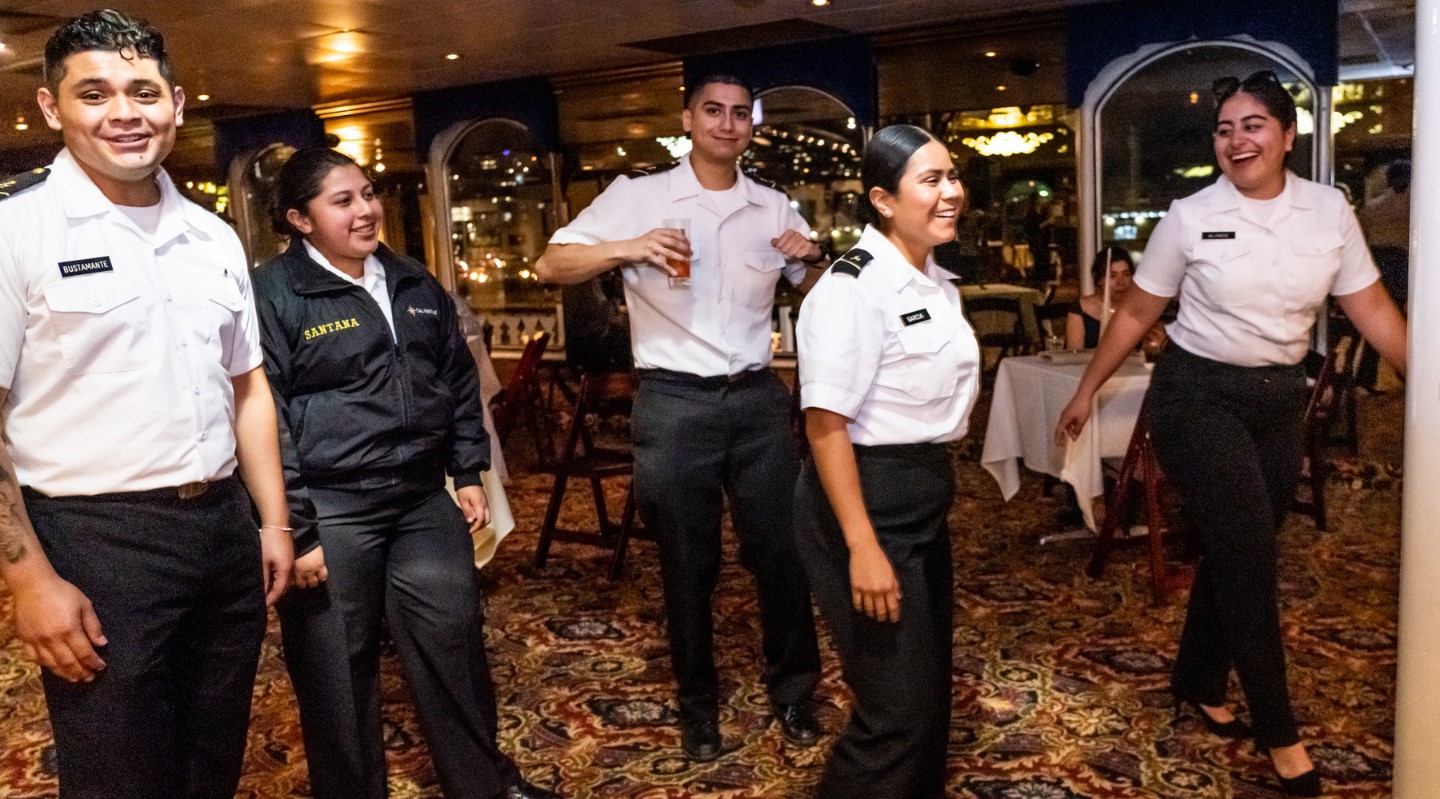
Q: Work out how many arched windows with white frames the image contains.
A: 4